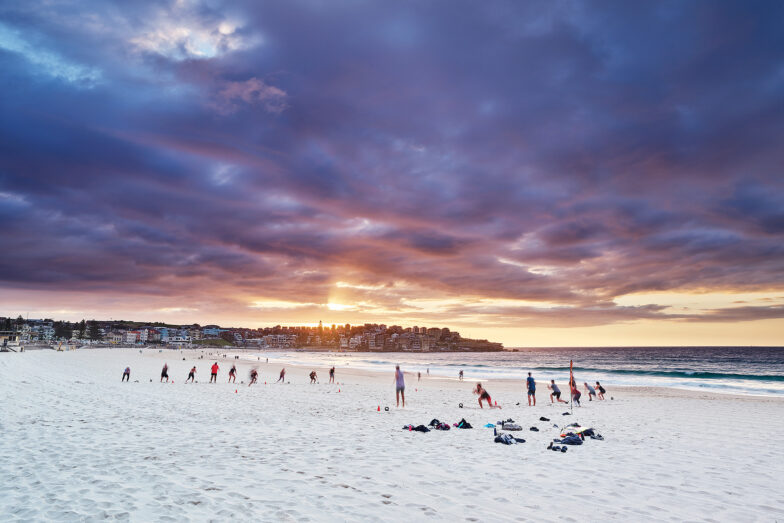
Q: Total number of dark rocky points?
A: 1